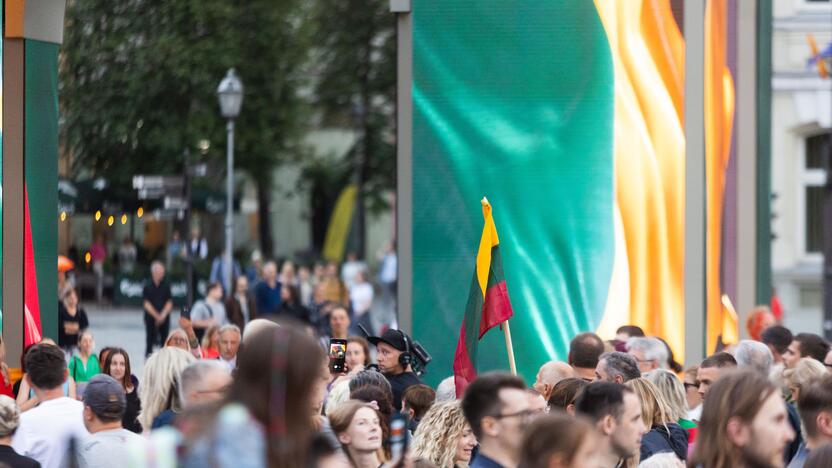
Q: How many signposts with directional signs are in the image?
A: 1